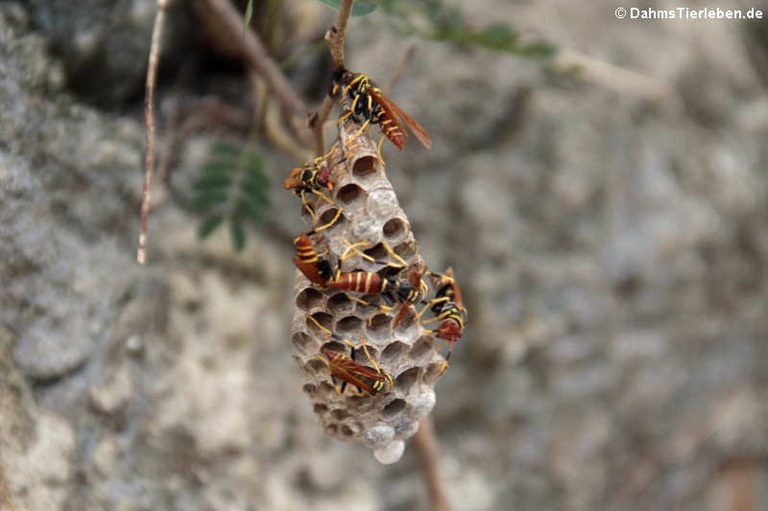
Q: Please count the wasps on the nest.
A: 6